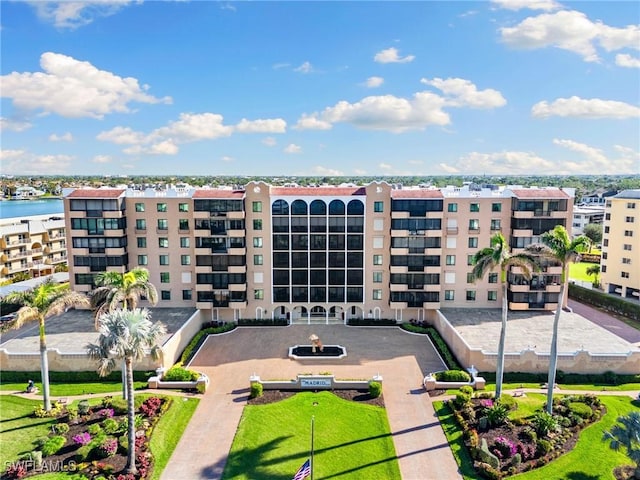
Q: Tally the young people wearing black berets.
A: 0